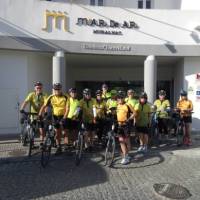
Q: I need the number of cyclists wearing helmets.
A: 12